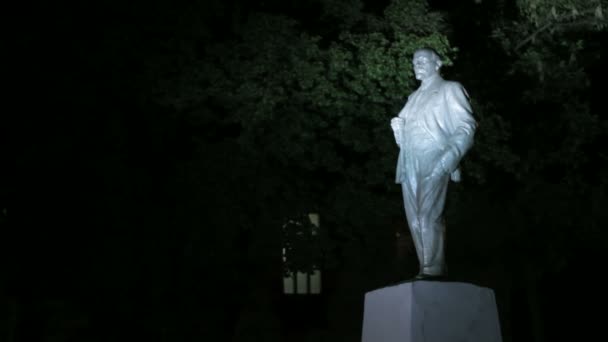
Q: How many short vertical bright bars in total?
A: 3